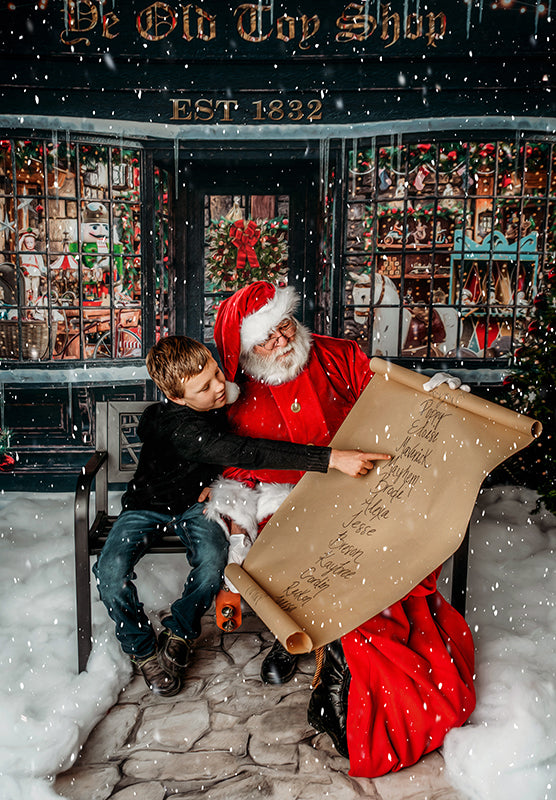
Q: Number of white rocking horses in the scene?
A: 1